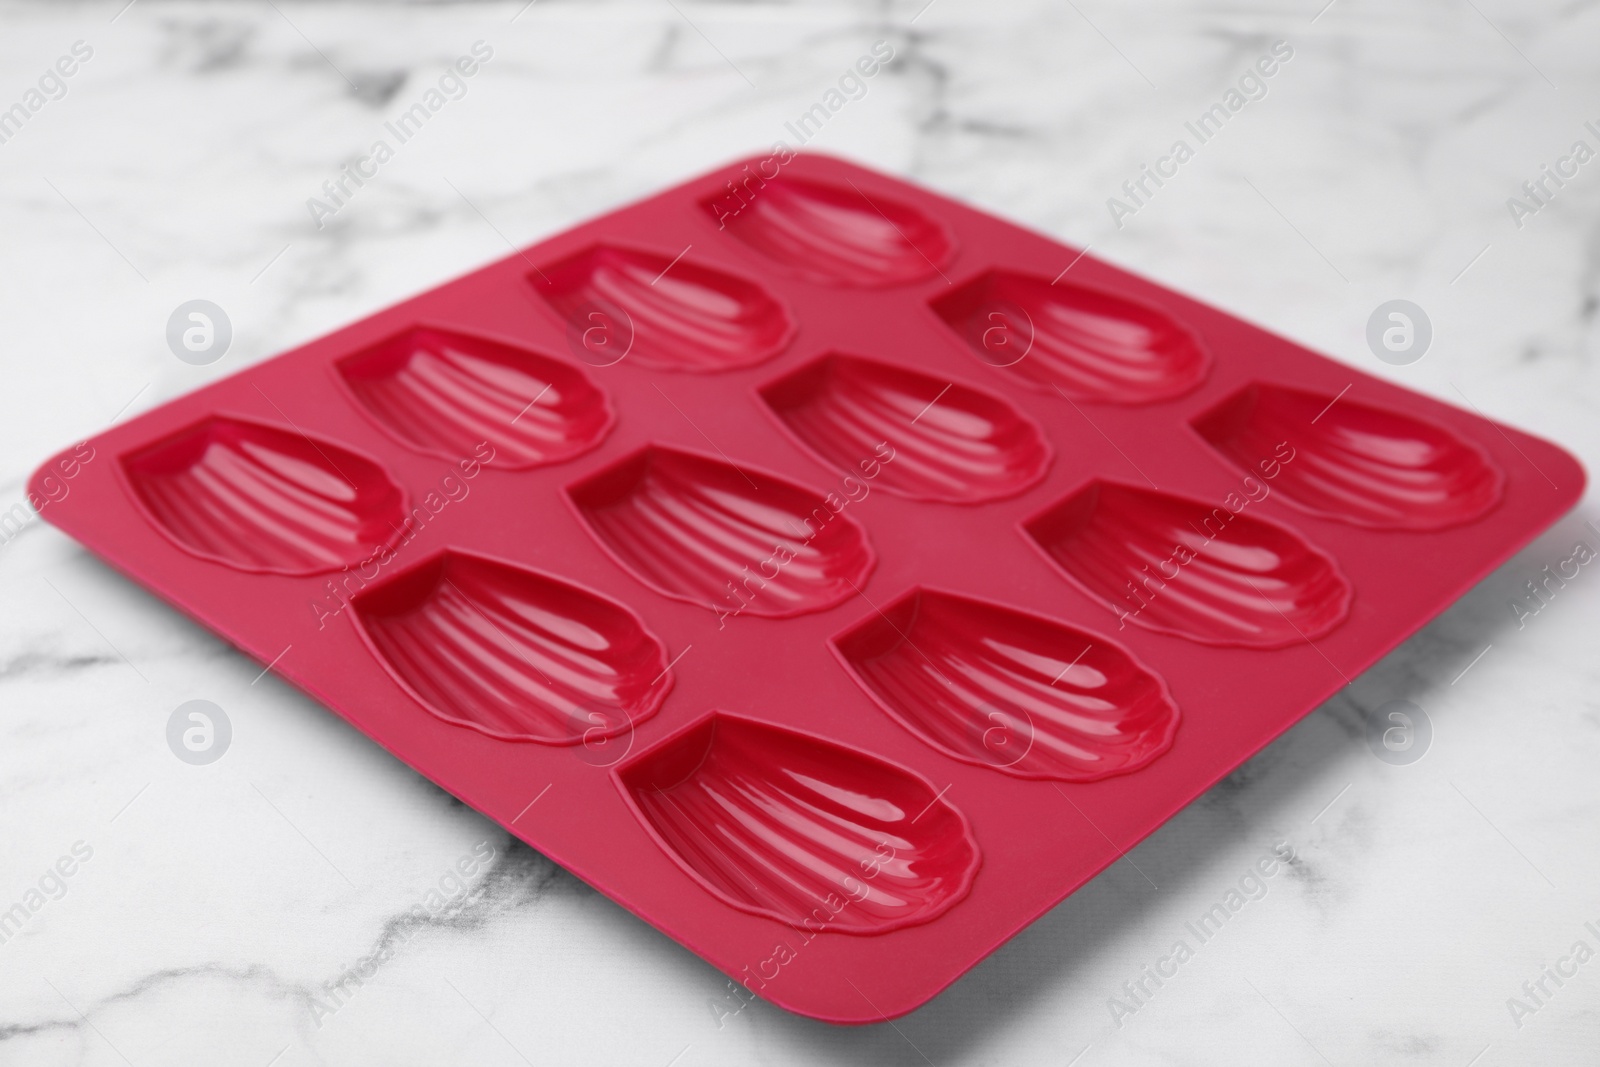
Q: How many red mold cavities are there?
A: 12